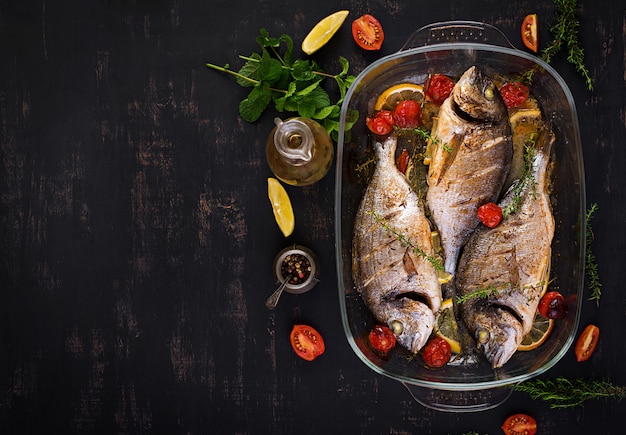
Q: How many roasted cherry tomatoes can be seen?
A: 8